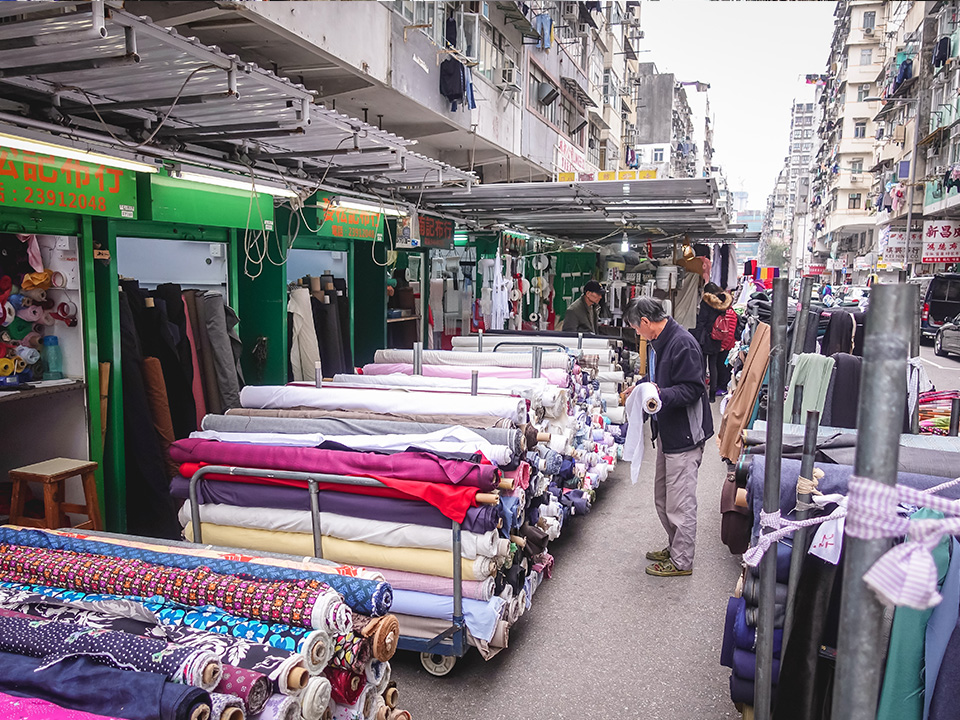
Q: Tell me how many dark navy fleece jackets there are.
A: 1